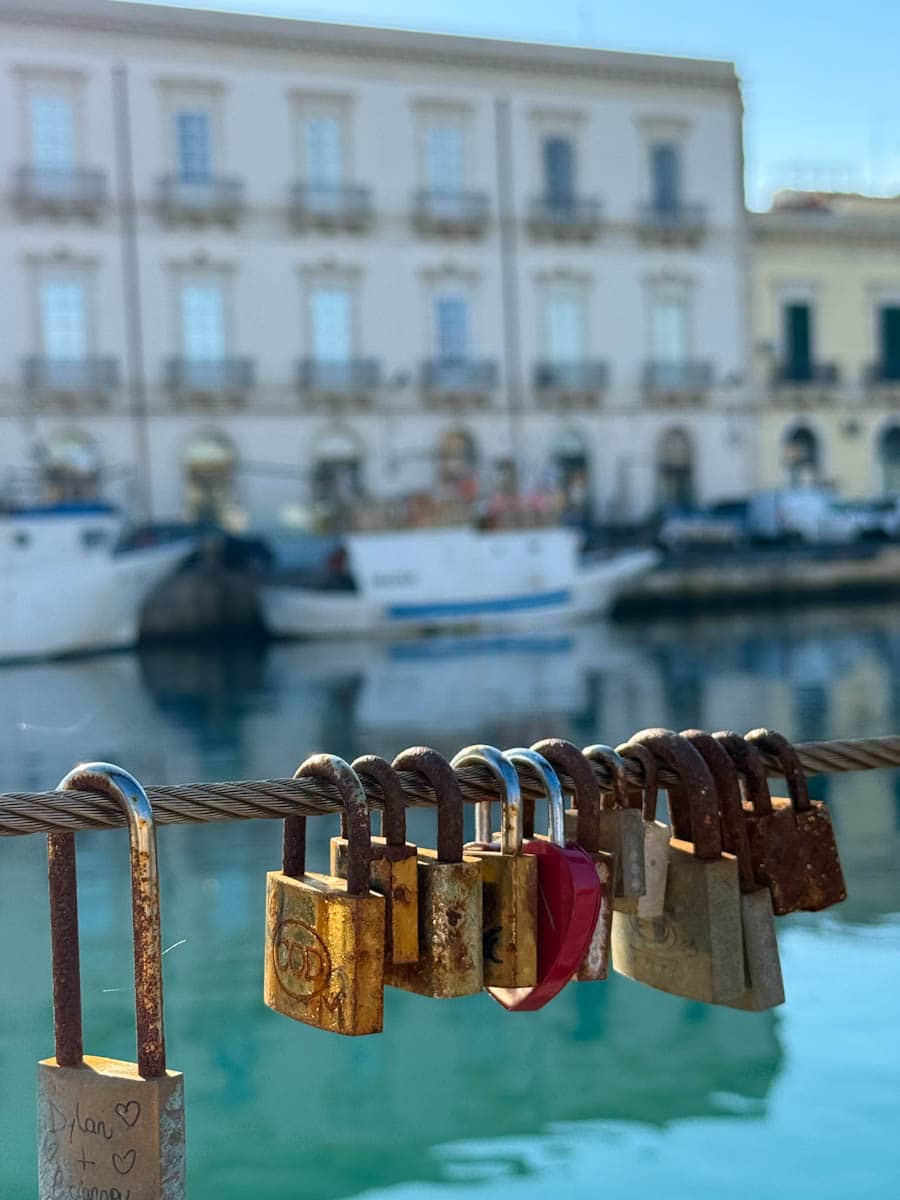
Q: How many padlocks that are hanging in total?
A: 13